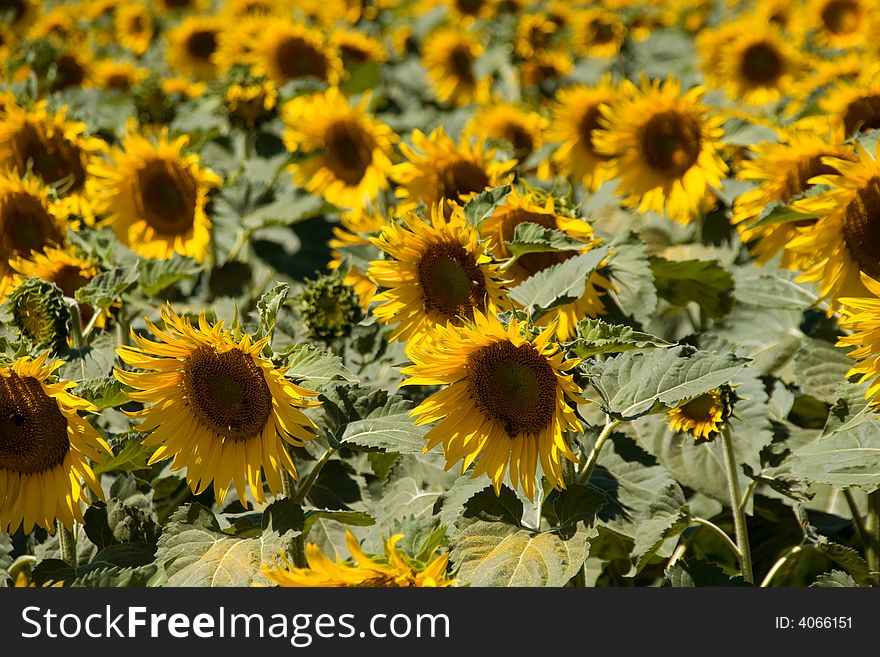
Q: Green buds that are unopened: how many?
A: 2